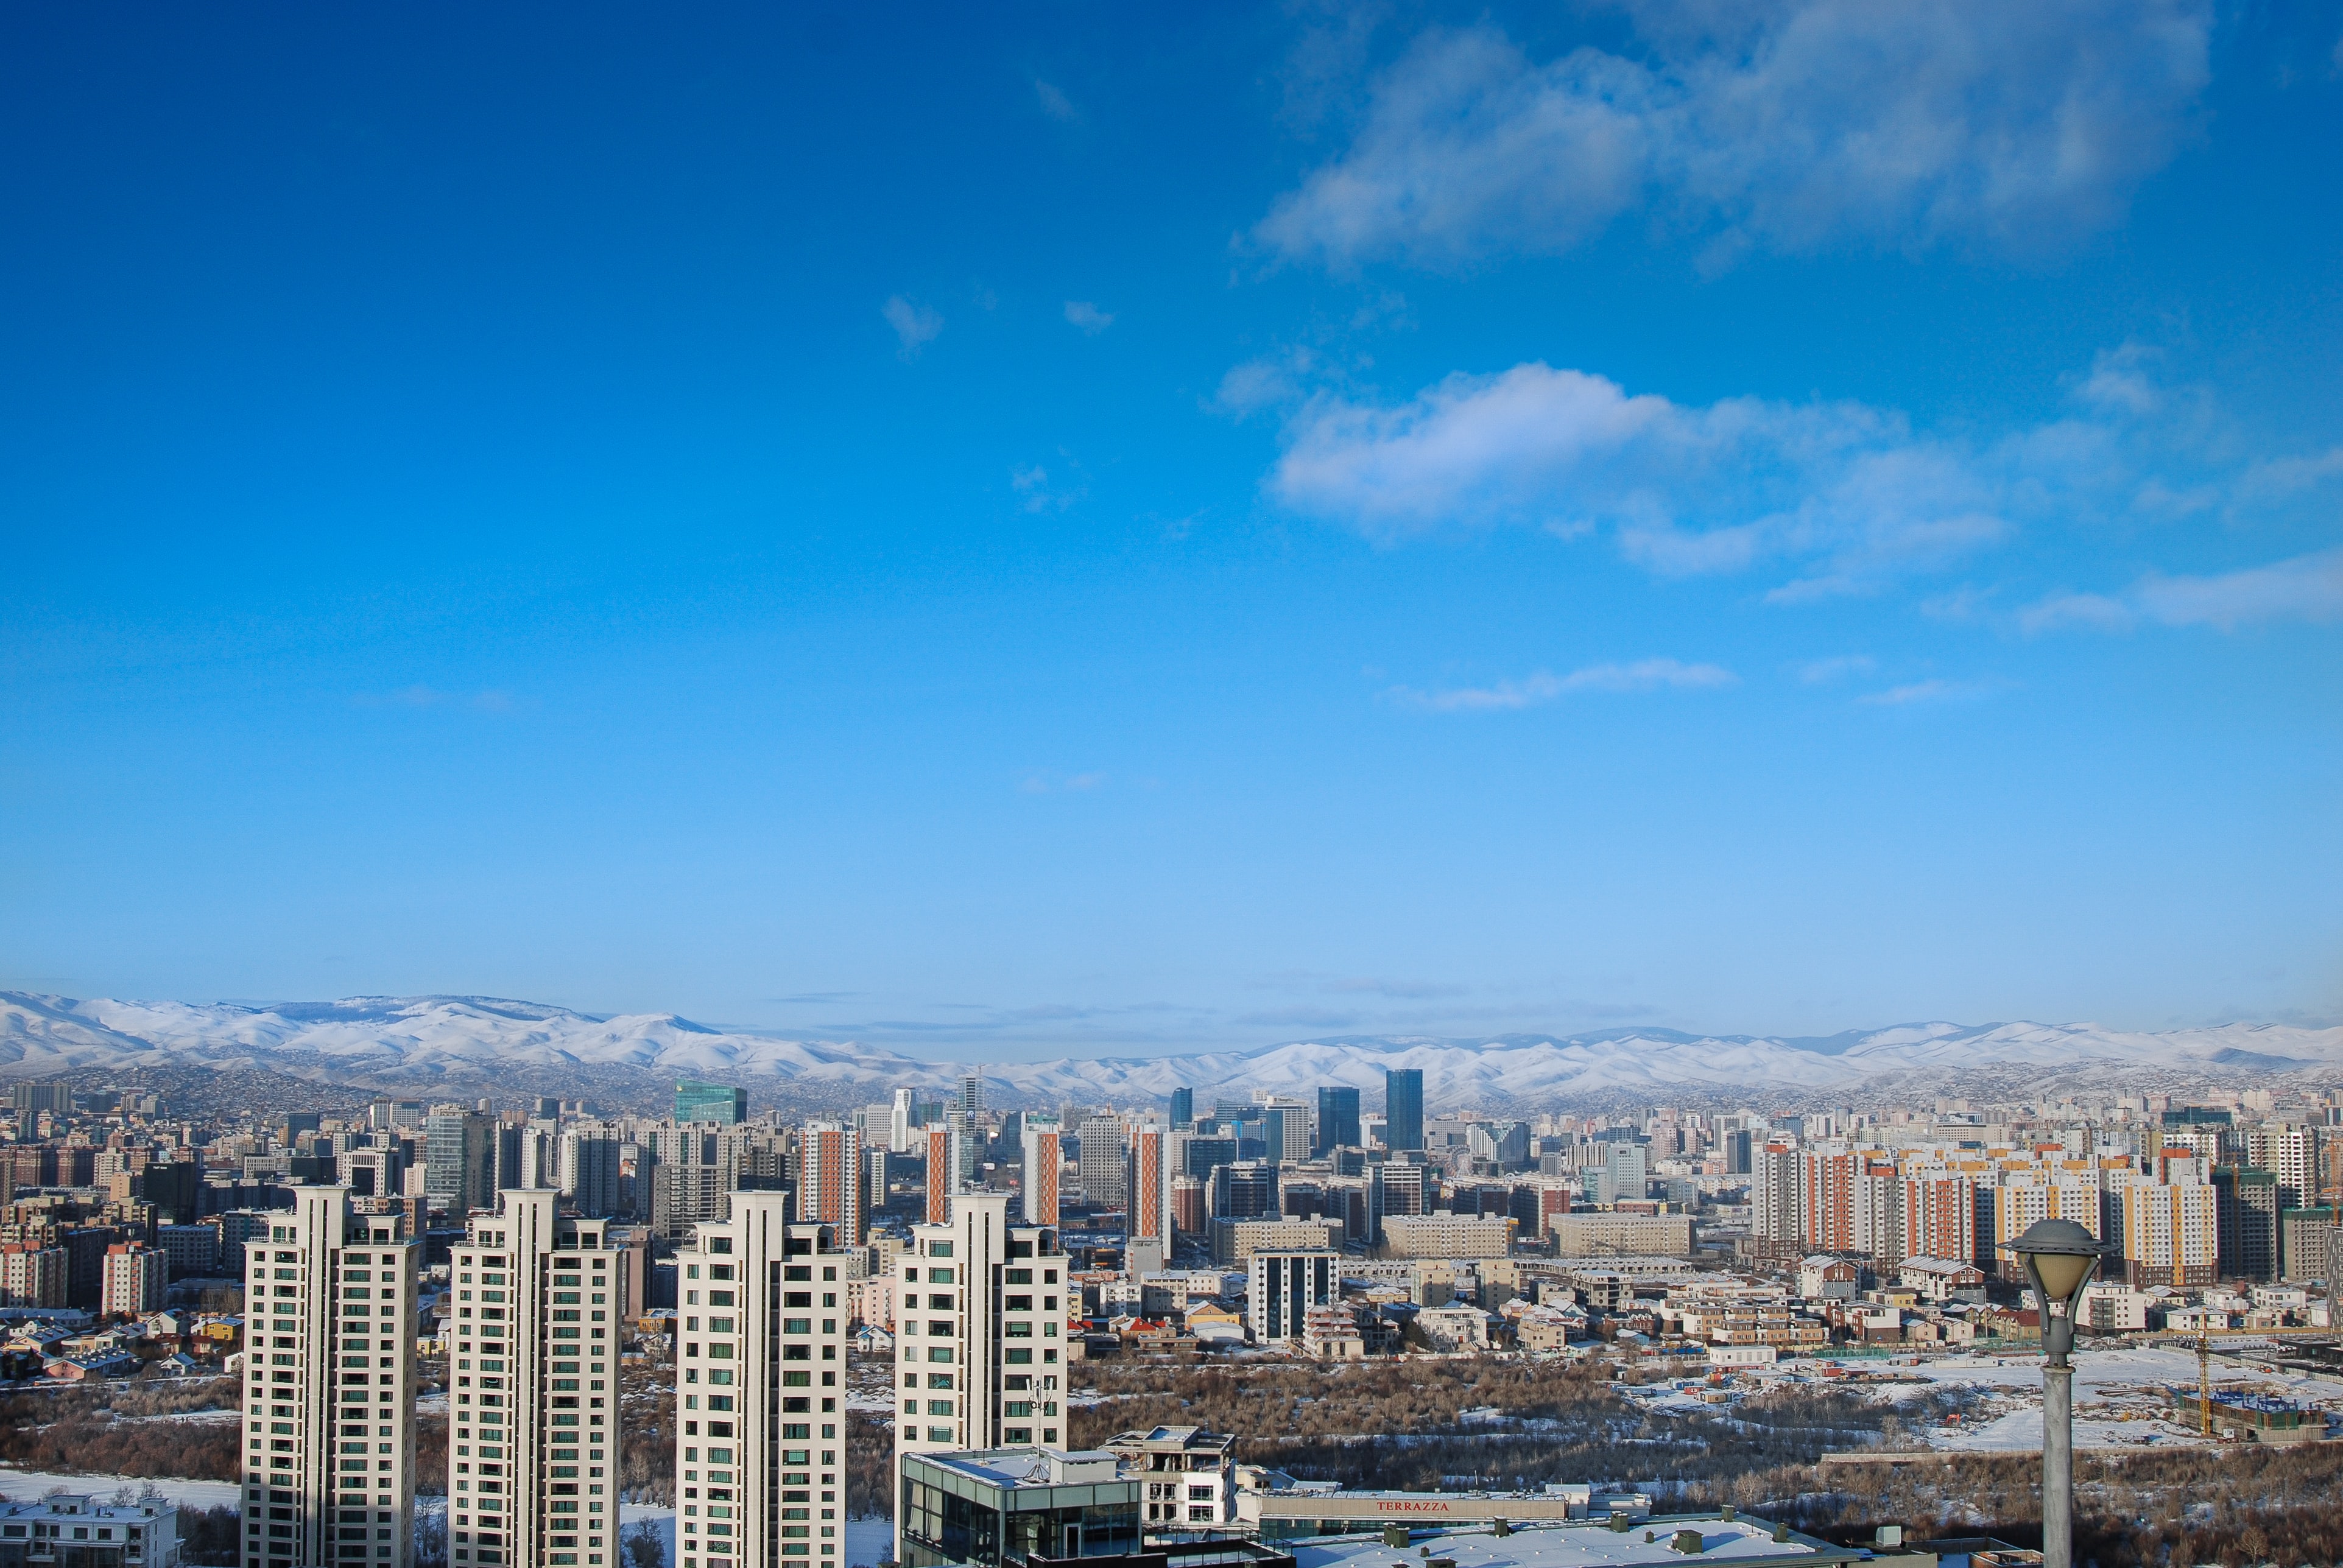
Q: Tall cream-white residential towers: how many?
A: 4